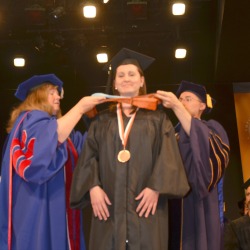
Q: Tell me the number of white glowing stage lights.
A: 5